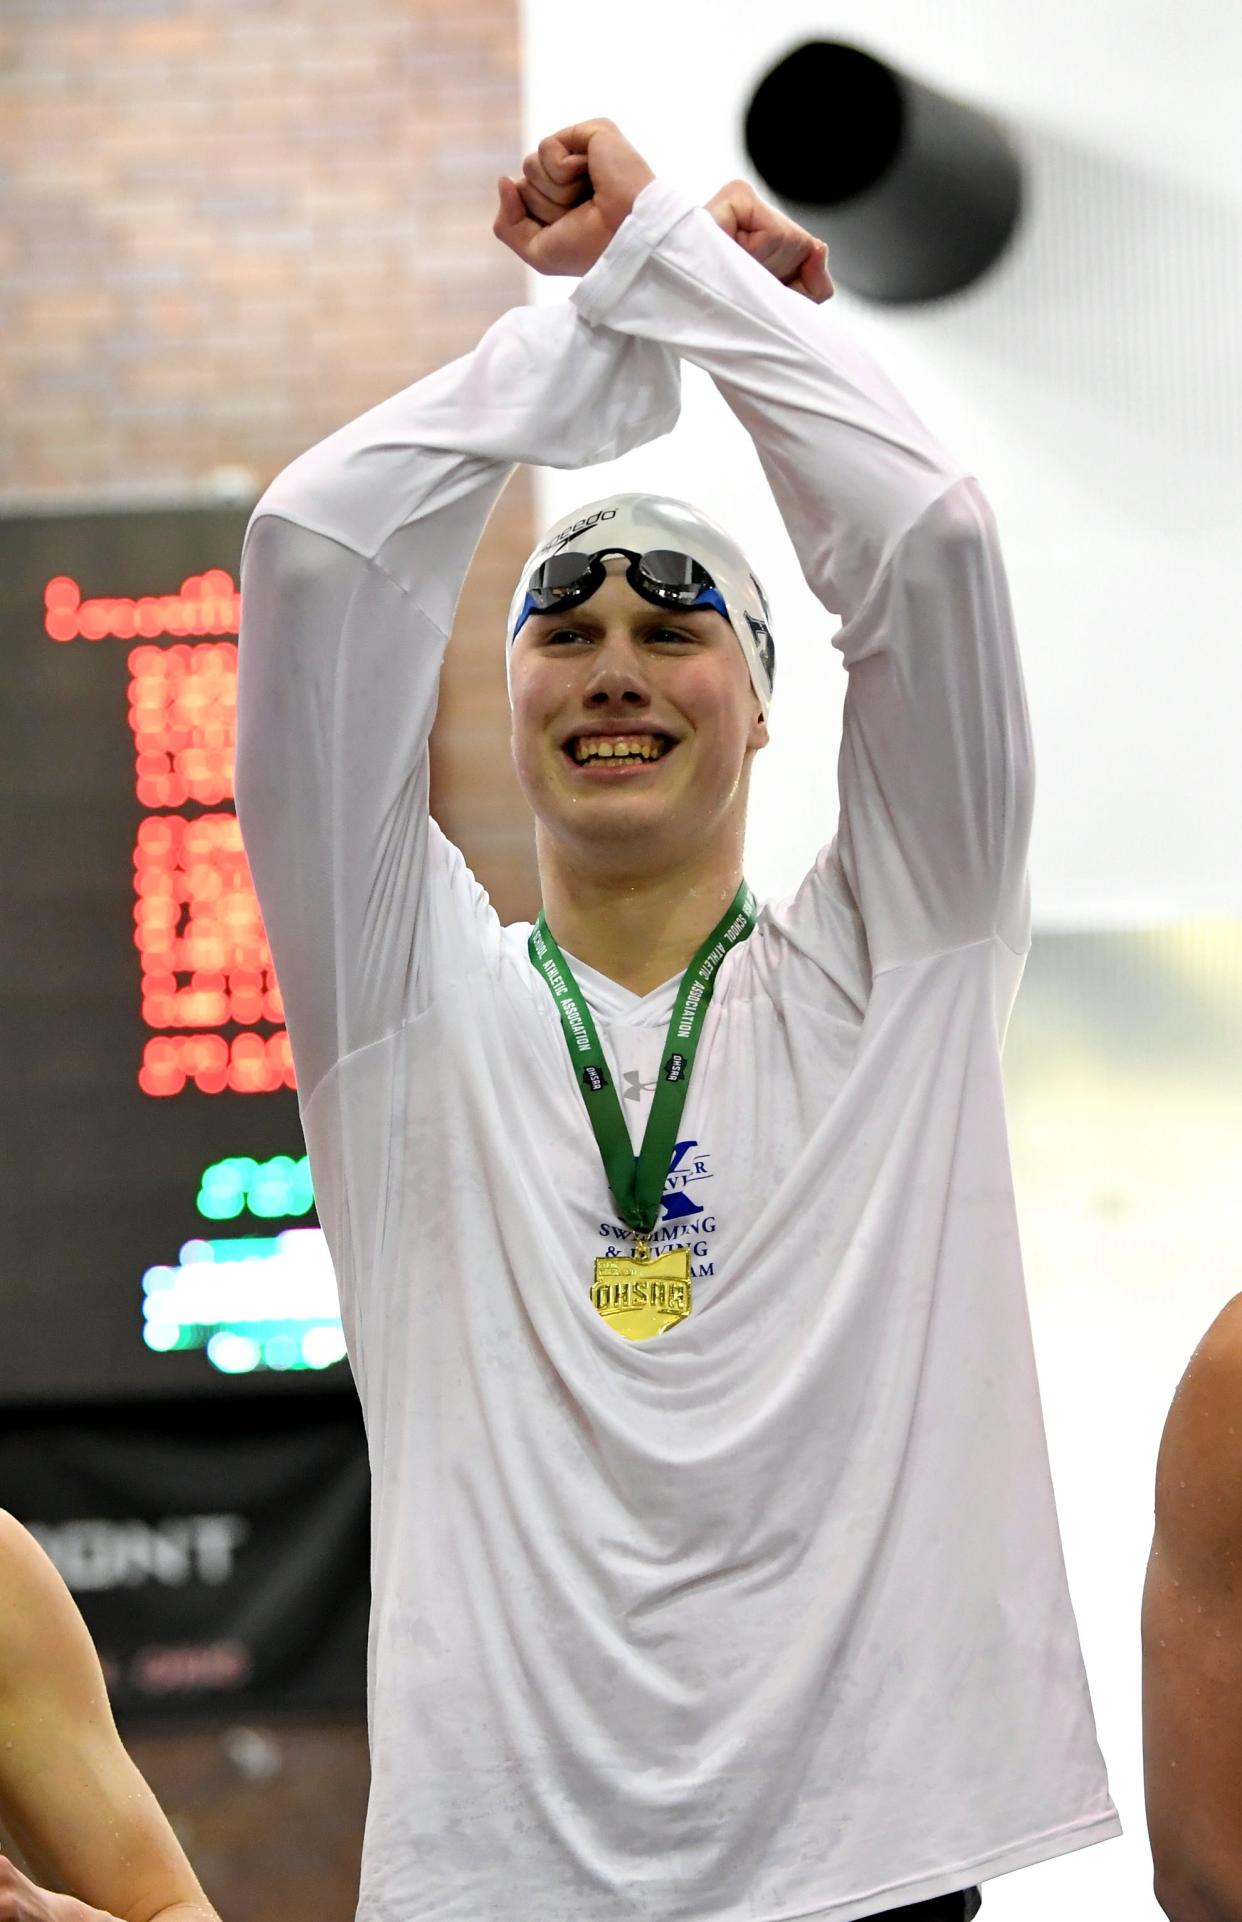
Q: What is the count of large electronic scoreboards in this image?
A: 1